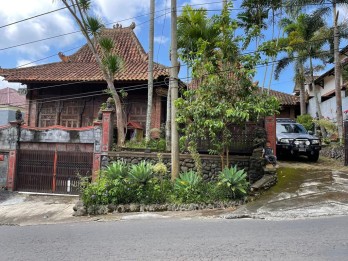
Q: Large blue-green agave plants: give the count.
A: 4